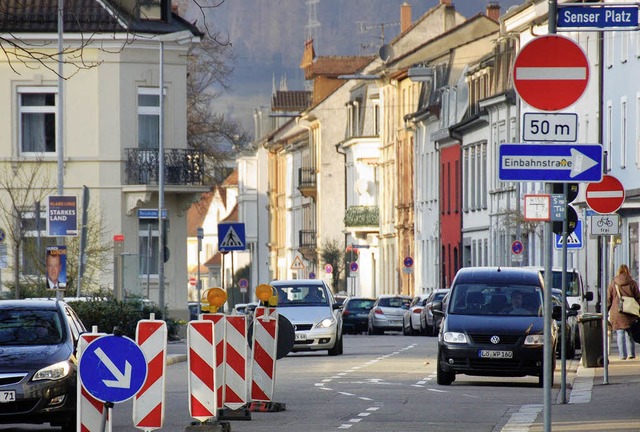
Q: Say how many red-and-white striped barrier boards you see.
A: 6